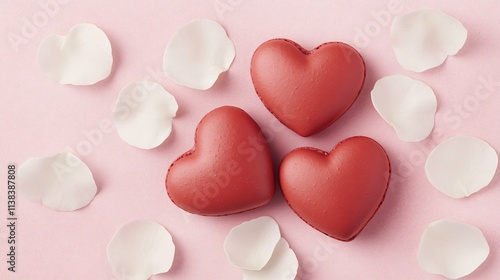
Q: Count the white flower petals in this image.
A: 11